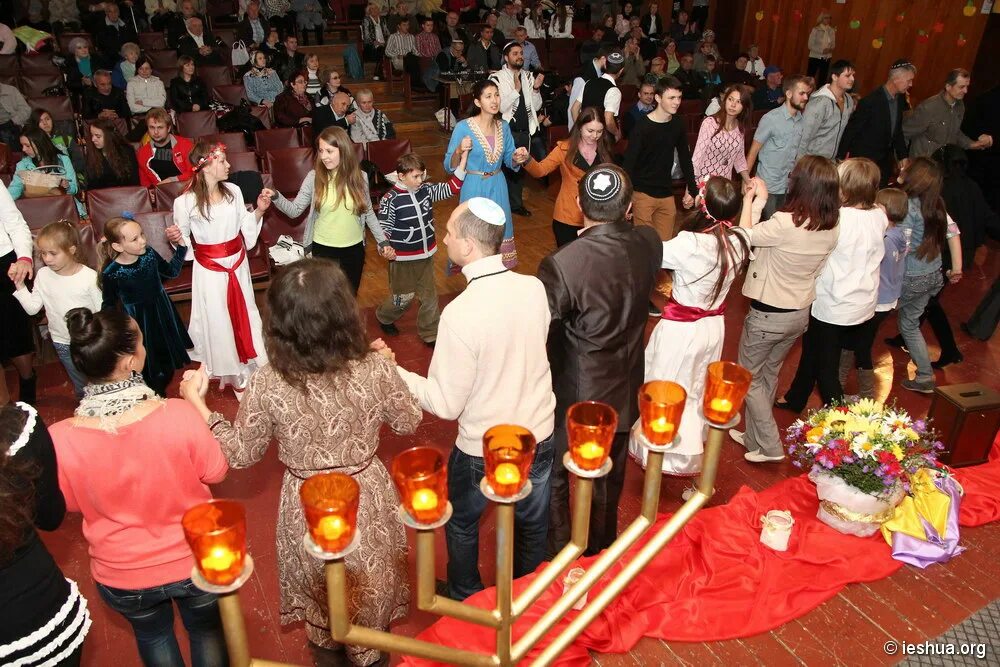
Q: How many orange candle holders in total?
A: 7